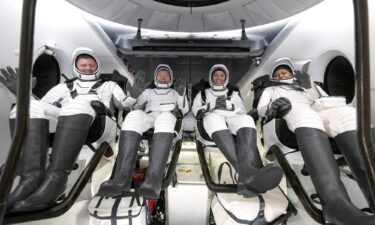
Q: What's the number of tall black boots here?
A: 8